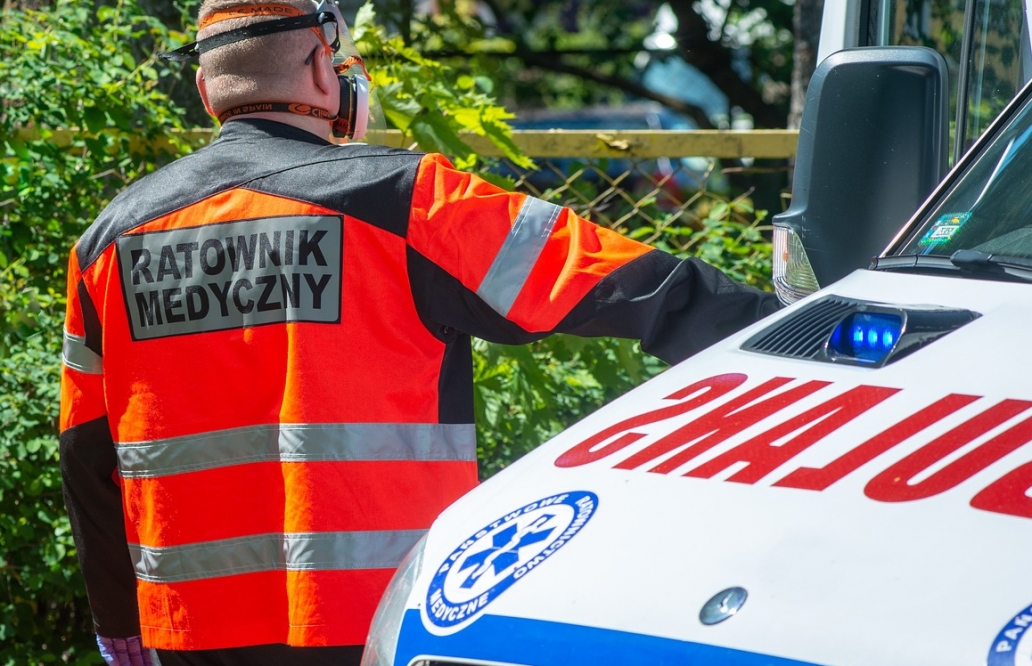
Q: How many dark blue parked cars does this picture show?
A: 1